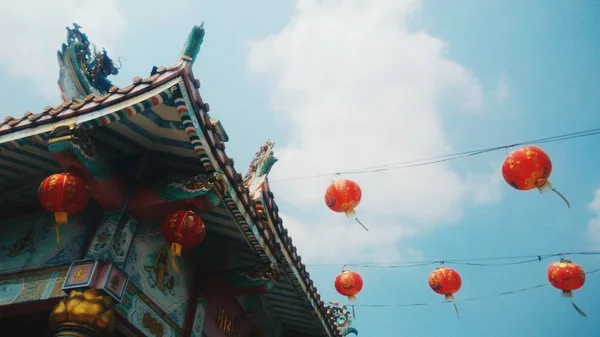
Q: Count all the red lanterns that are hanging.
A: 7